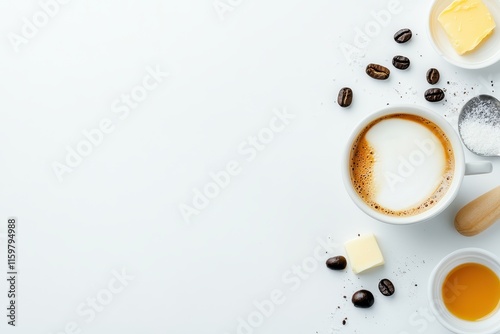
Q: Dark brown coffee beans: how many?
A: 9